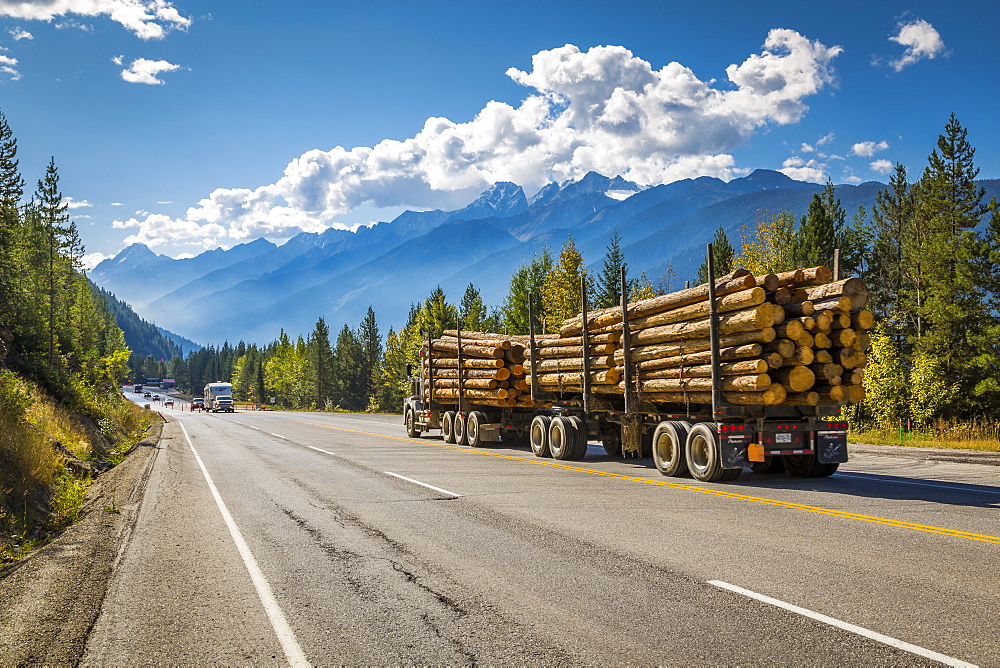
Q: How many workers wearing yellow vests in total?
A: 0